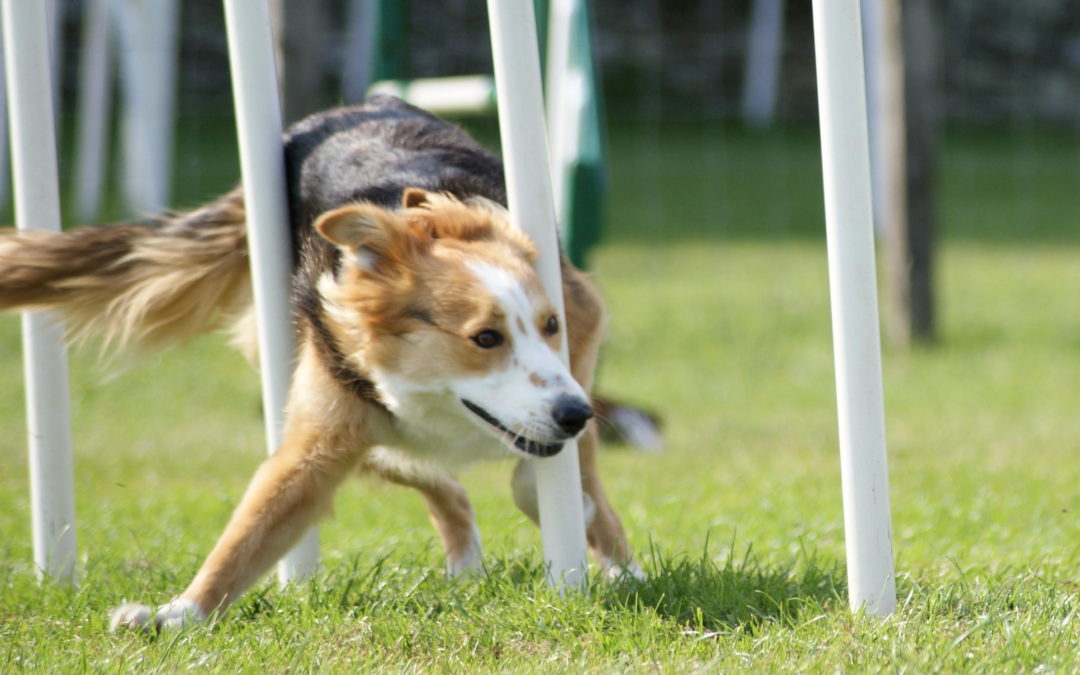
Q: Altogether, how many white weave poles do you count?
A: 4